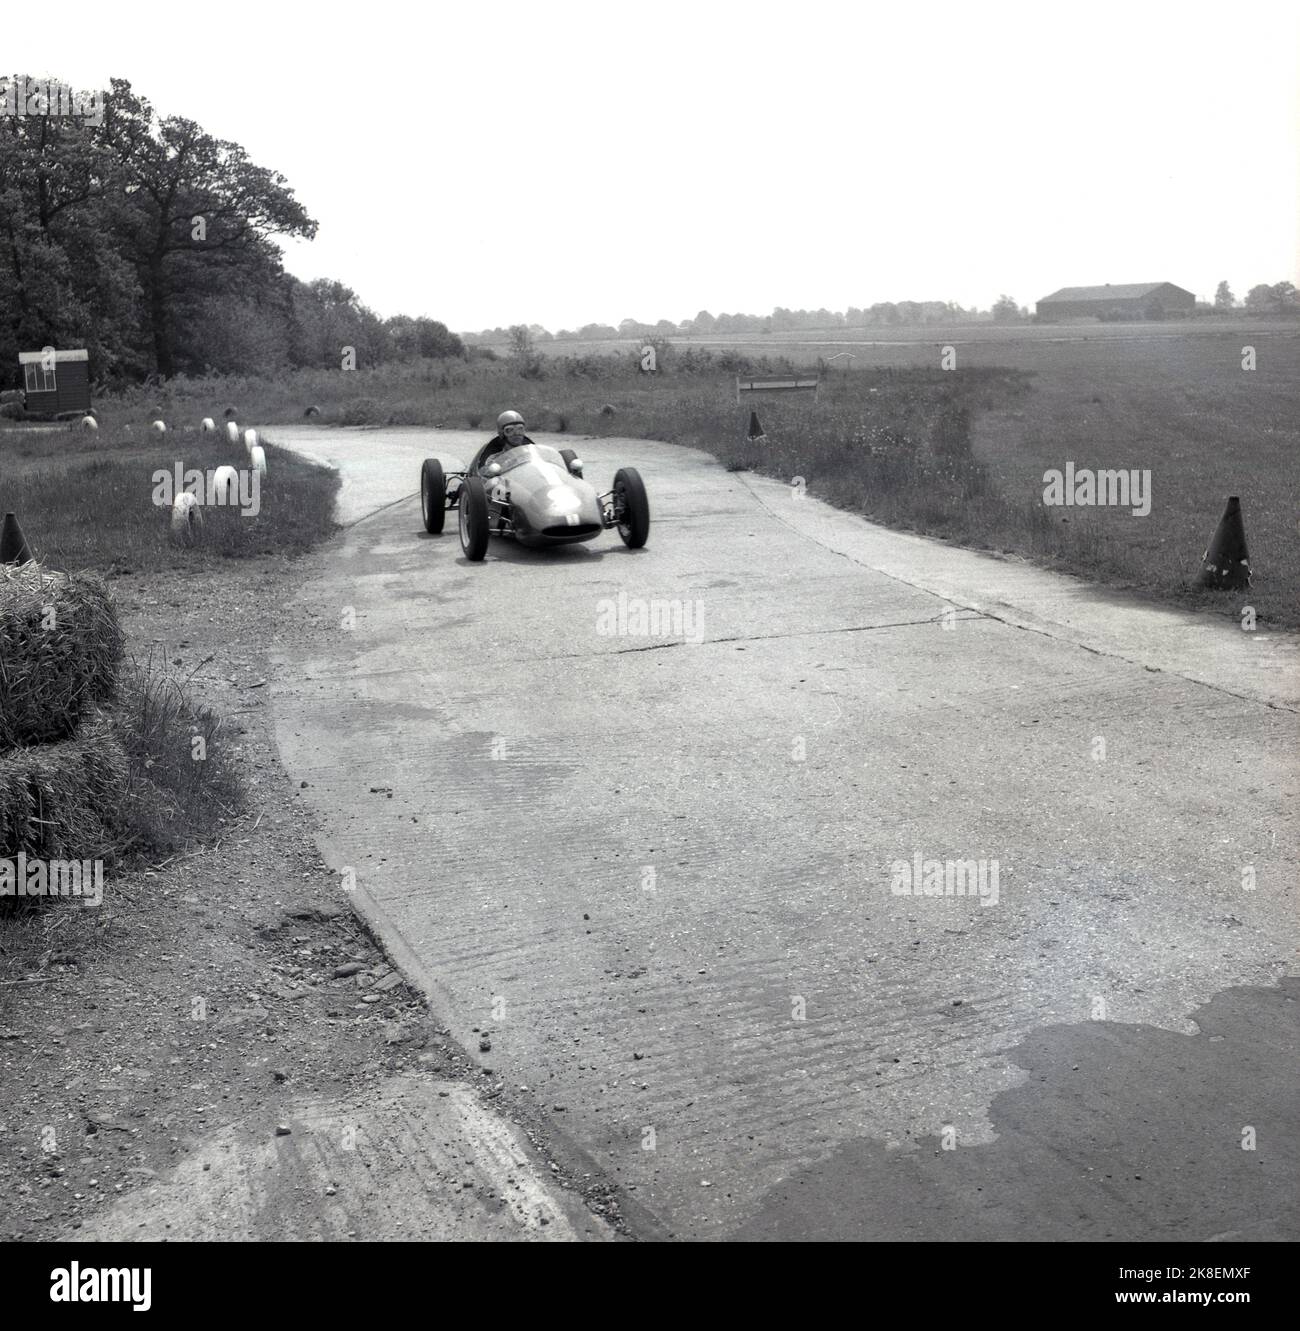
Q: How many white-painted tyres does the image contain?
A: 8